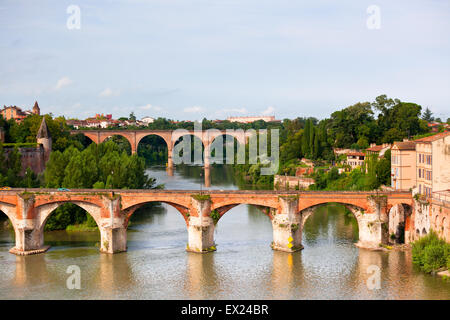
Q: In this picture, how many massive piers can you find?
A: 5